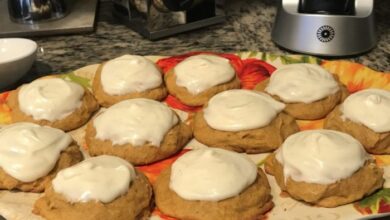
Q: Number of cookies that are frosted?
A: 11